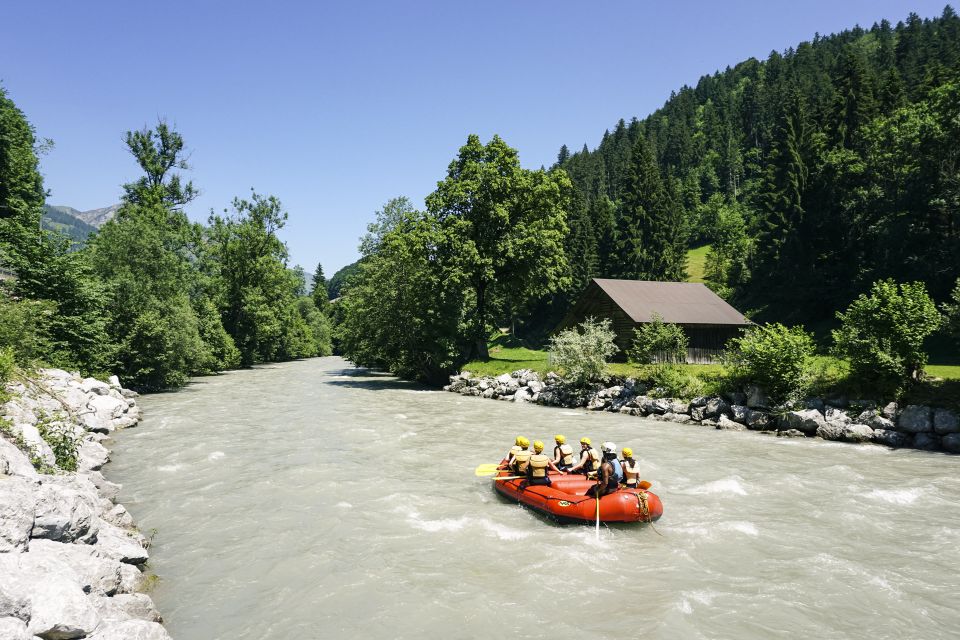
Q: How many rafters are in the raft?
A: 7